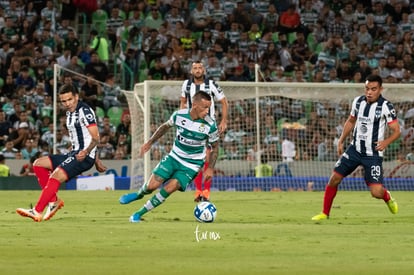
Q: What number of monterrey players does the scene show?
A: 3